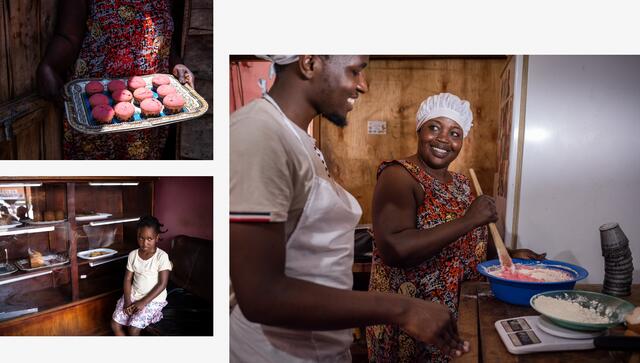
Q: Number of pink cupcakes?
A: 12